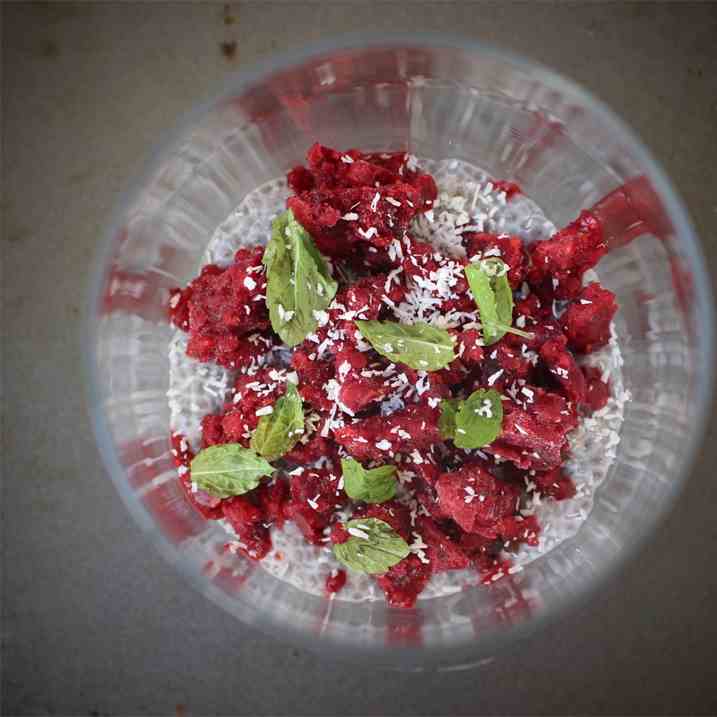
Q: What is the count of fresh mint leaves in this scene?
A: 8